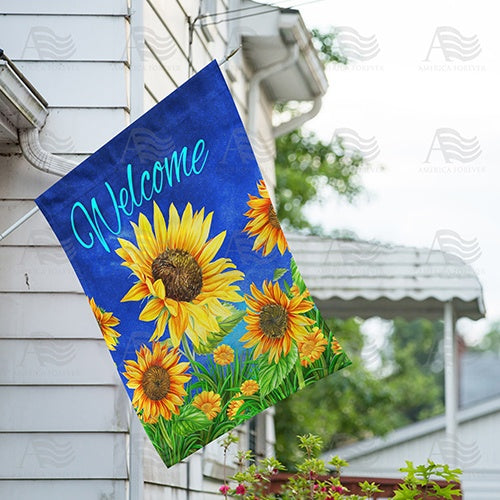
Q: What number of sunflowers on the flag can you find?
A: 5